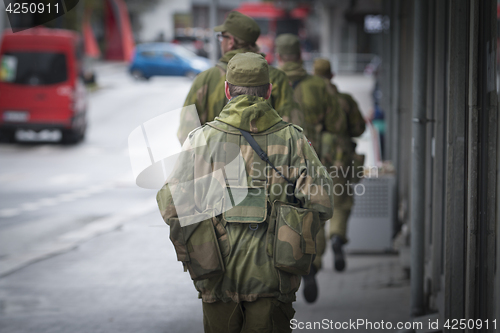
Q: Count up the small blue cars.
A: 1